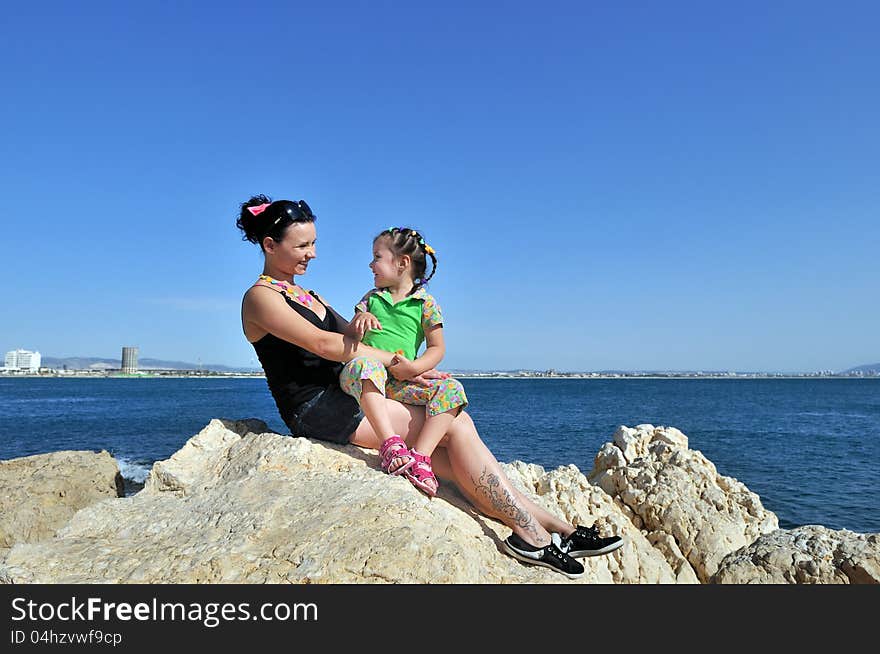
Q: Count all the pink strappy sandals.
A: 2